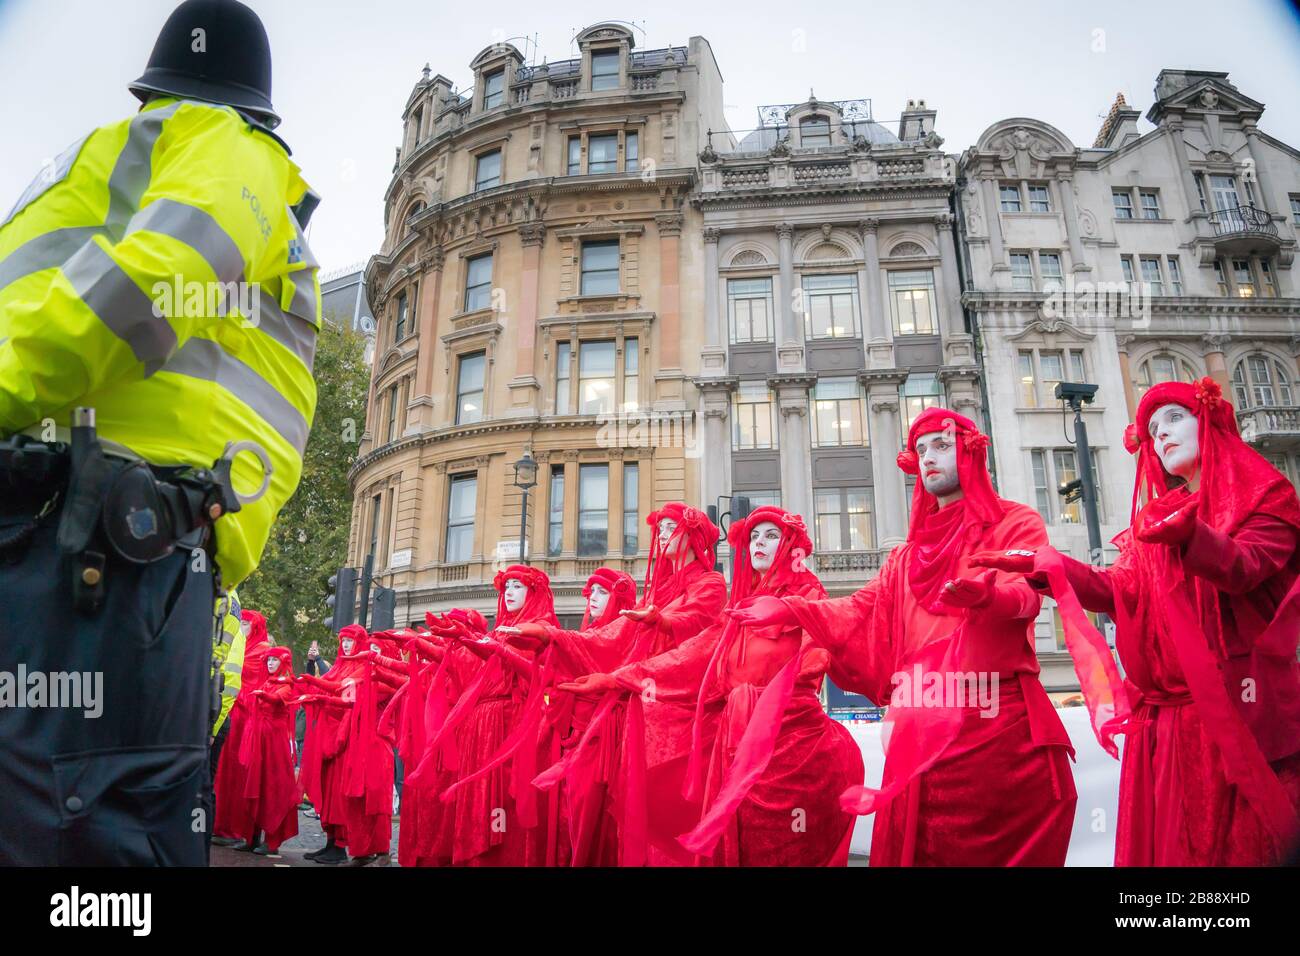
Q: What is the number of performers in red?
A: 11